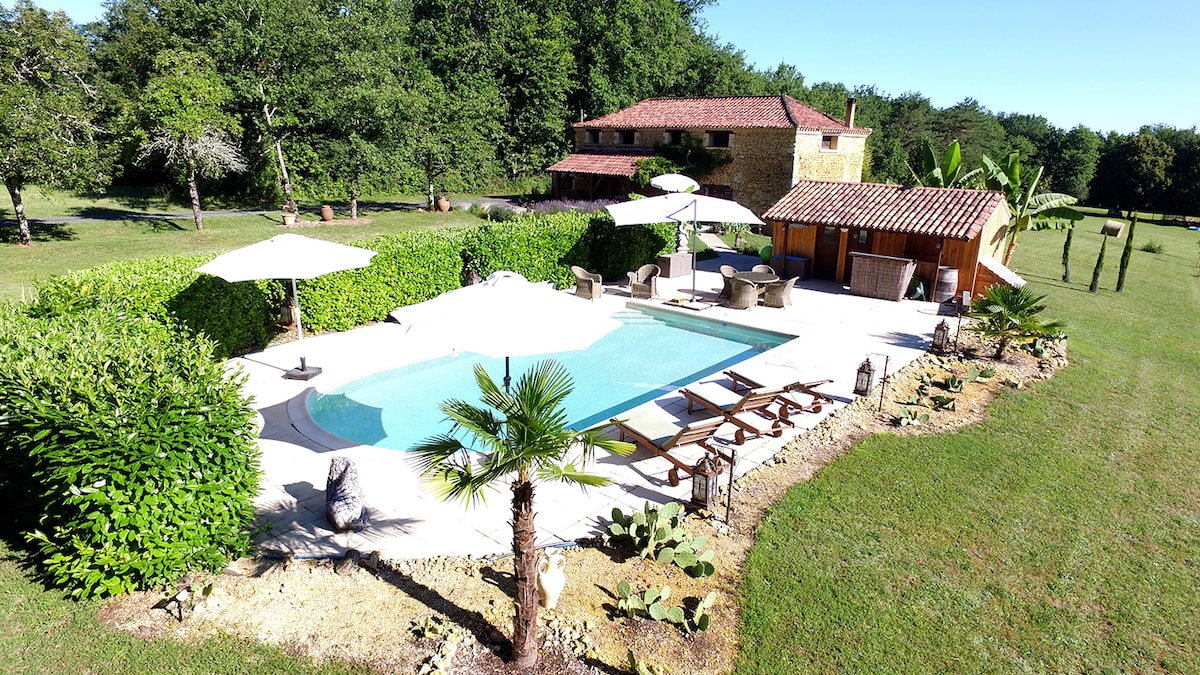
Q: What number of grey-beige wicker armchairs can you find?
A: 6